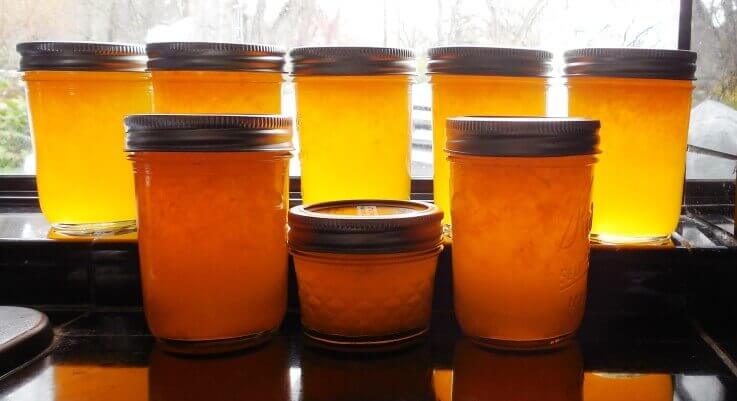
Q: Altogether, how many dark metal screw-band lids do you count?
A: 8